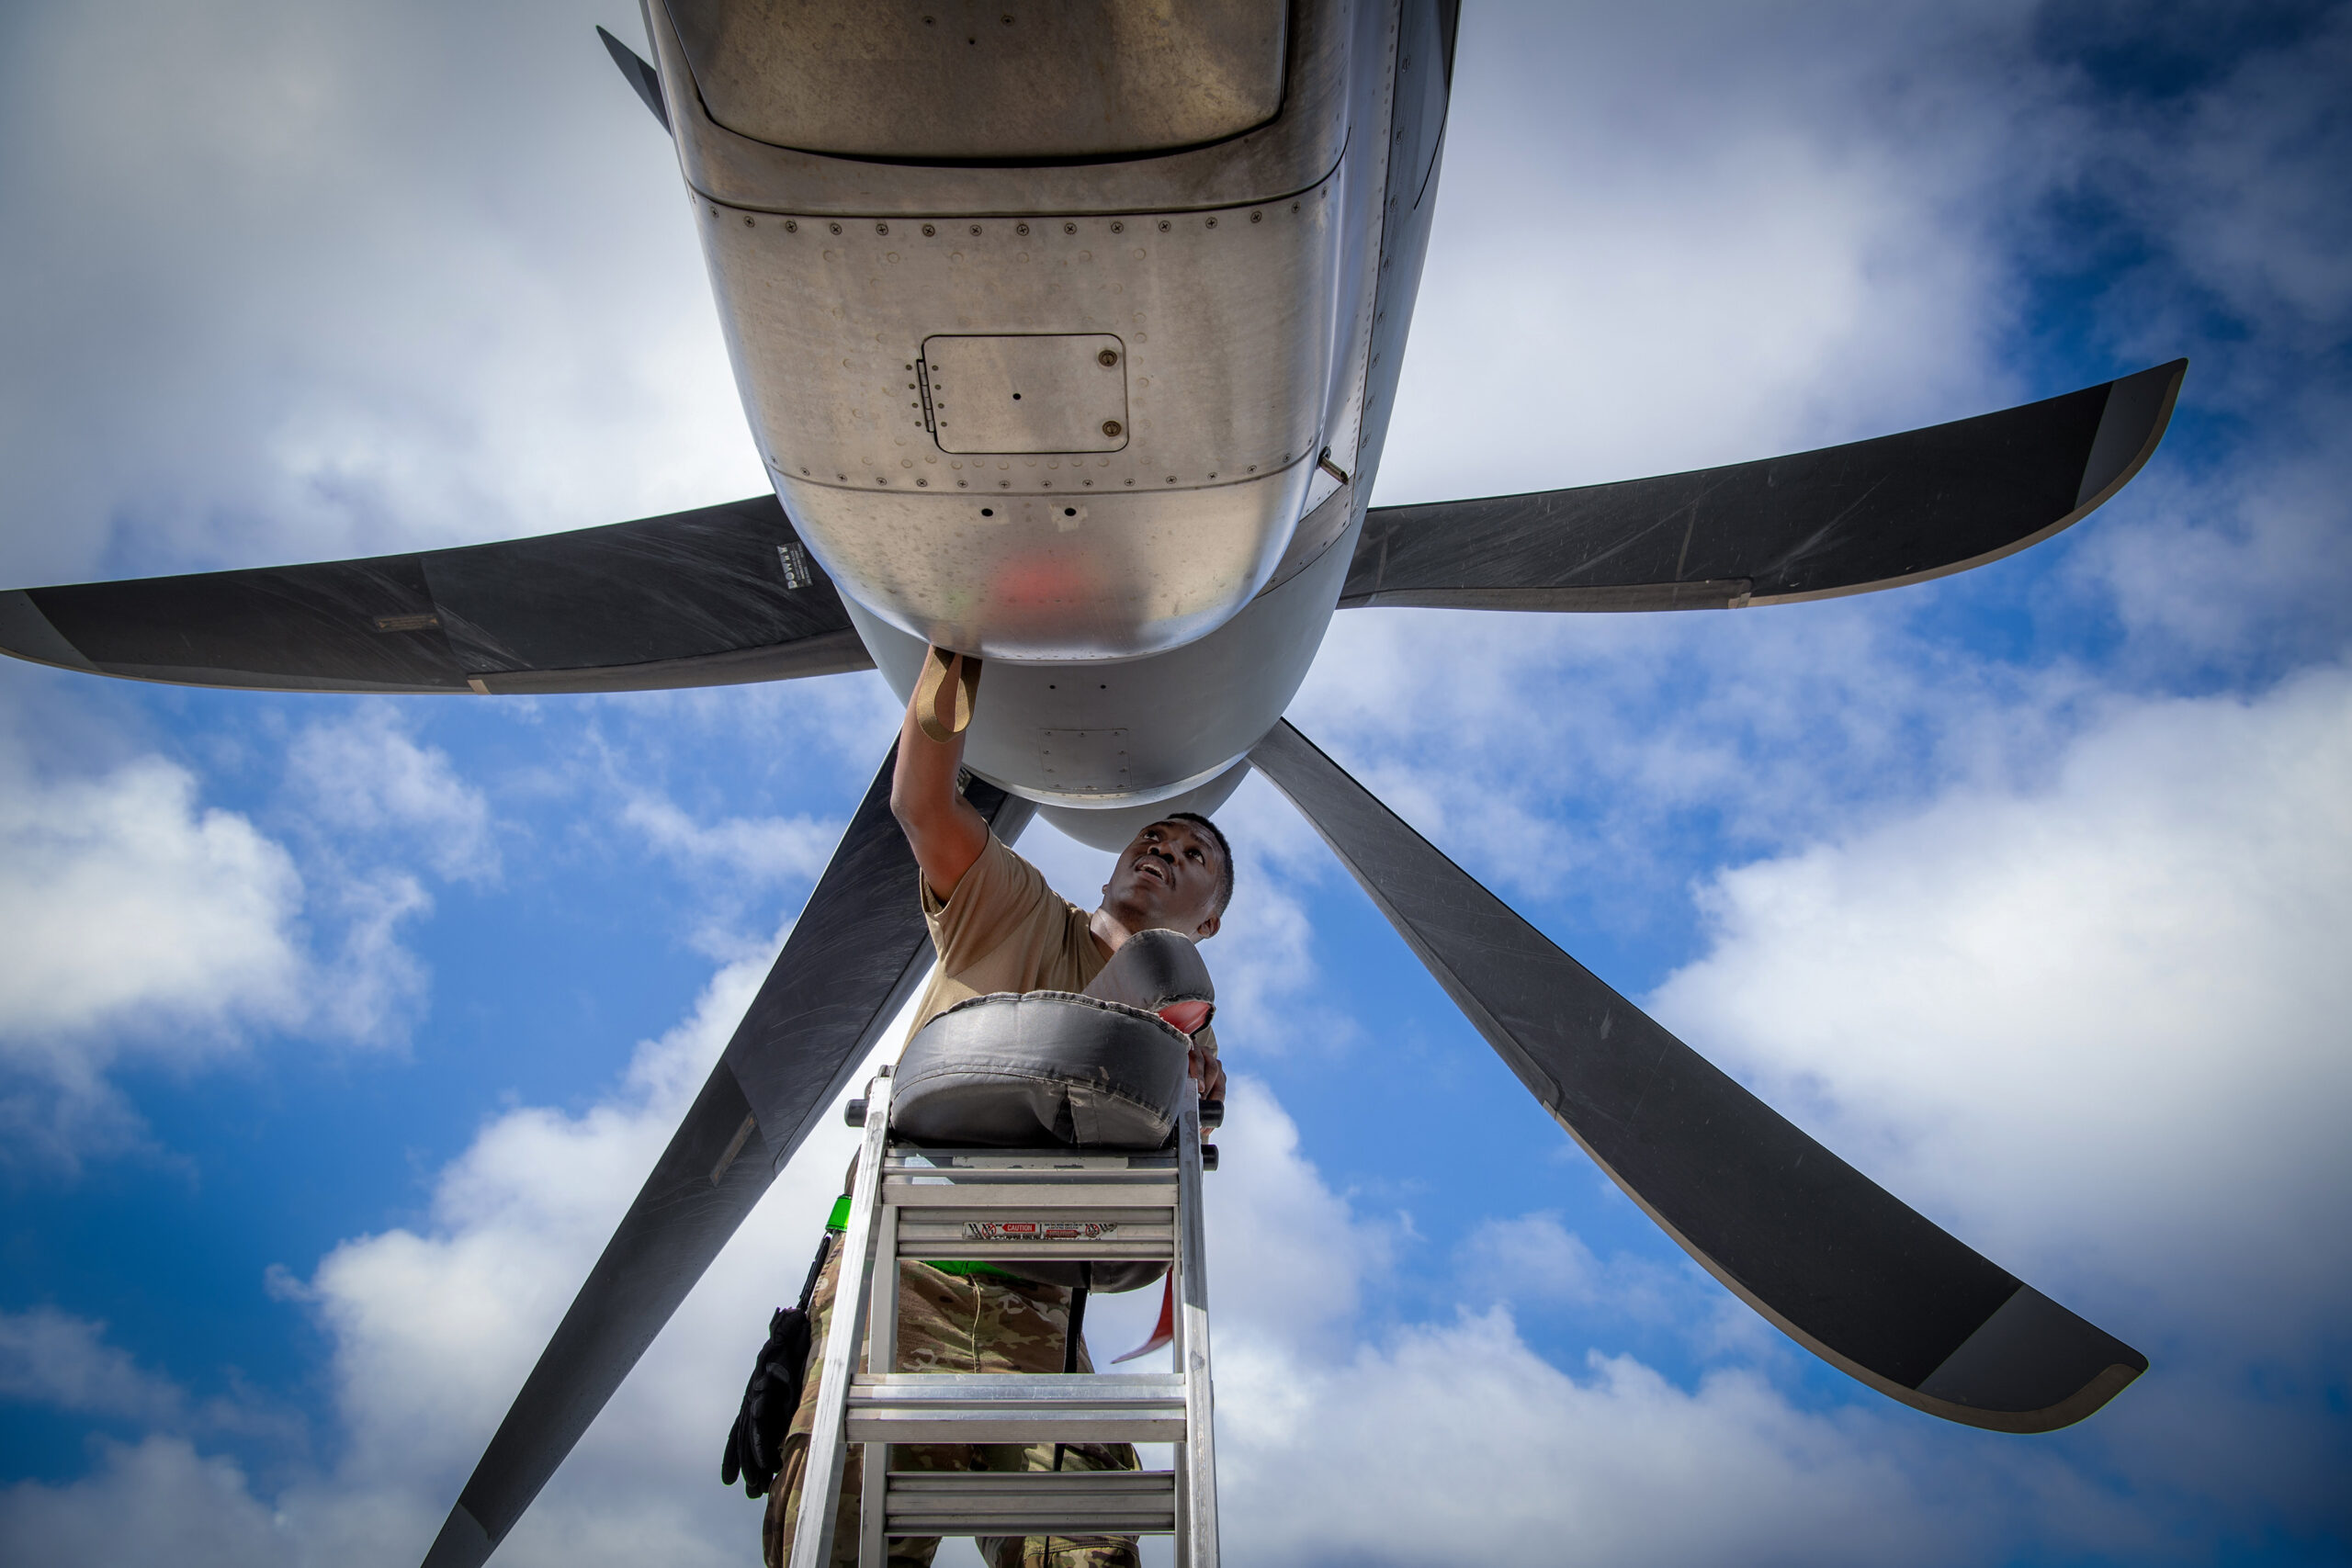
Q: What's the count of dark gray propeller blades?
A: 5